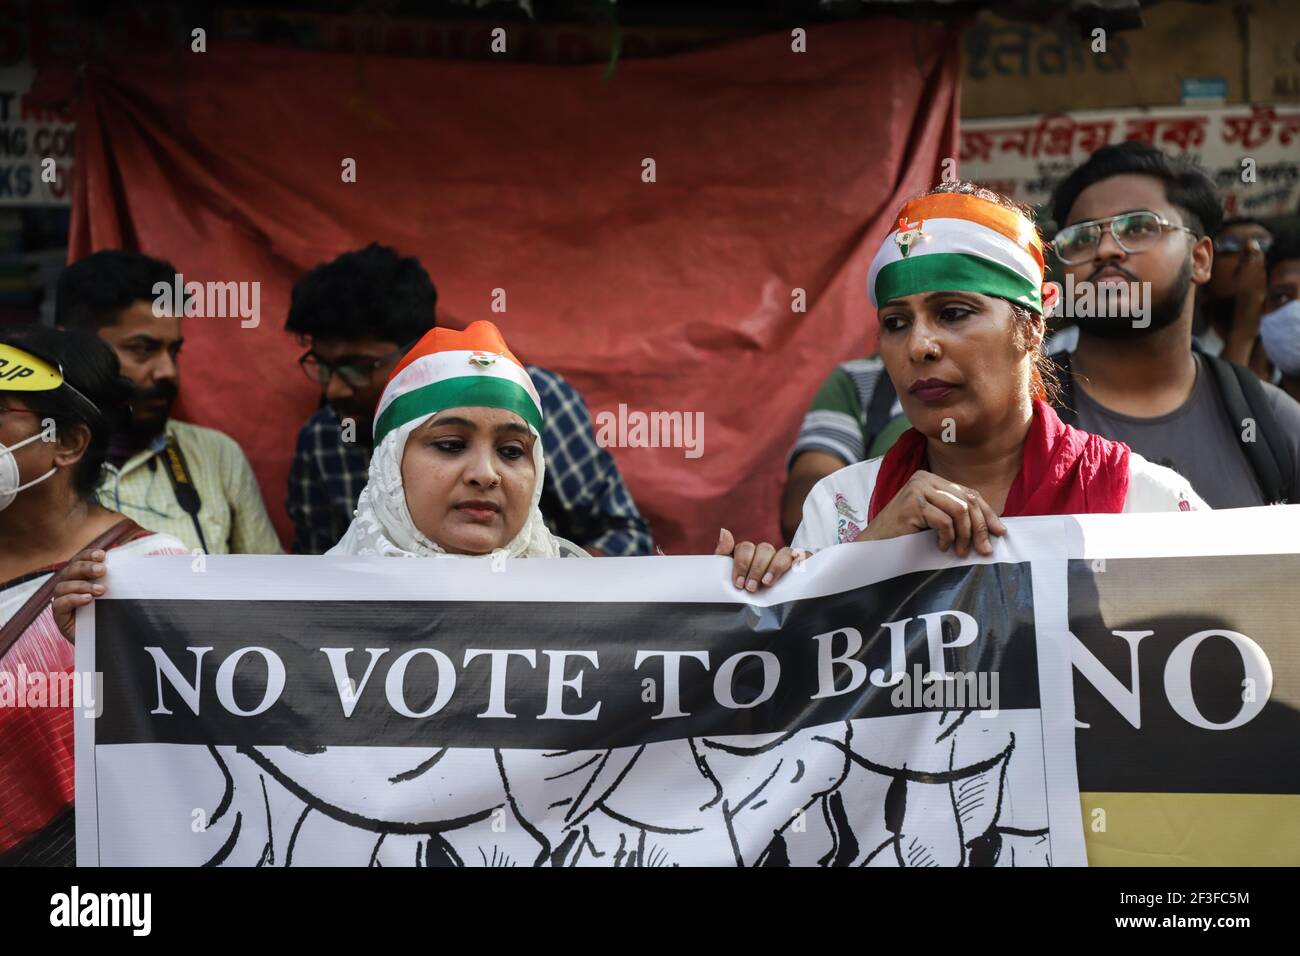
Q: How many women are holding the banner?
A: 2